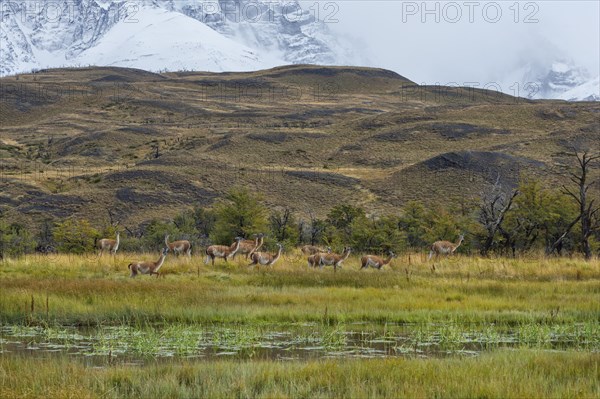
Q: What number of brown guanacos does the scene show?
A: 12